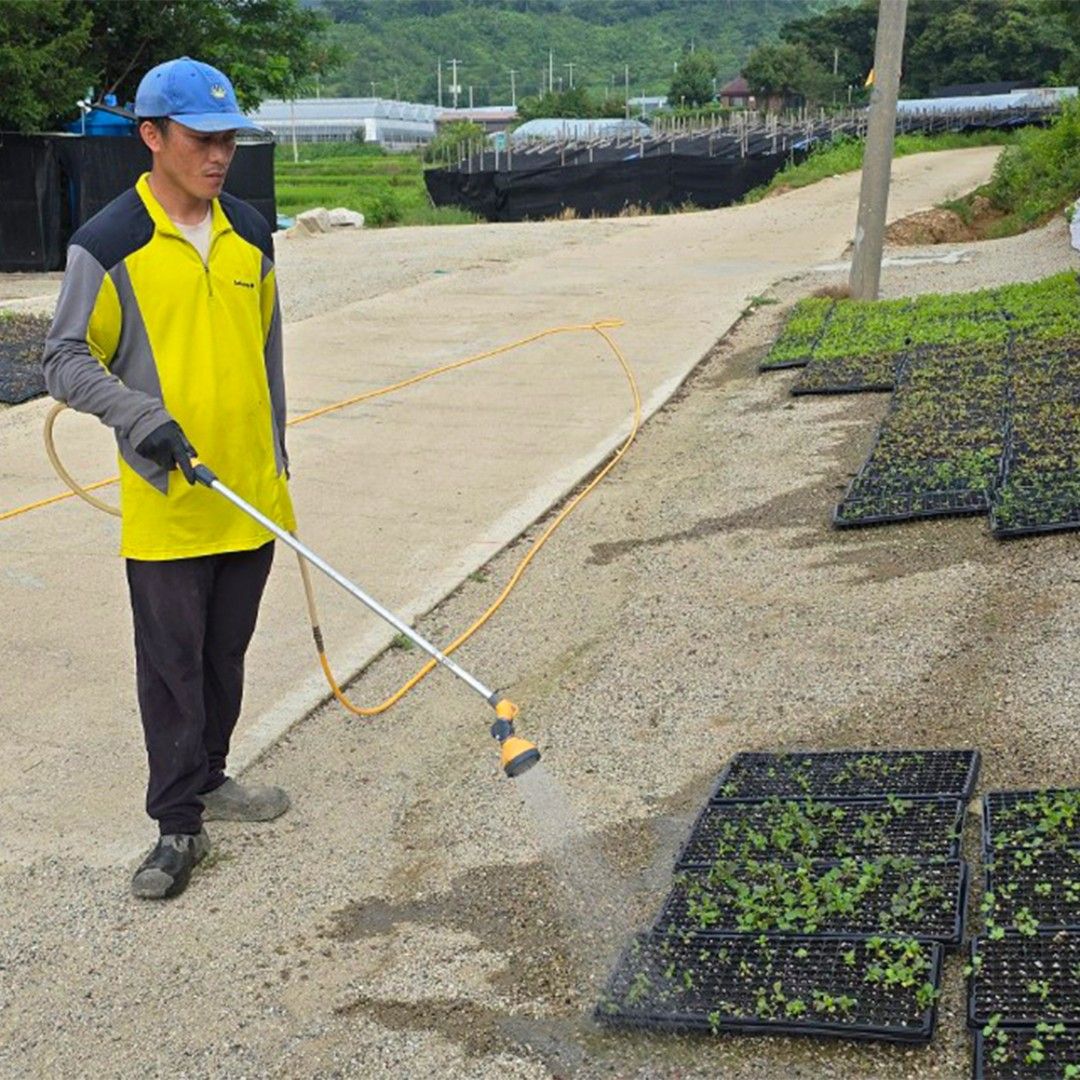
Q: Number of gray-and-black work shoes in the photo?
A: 2